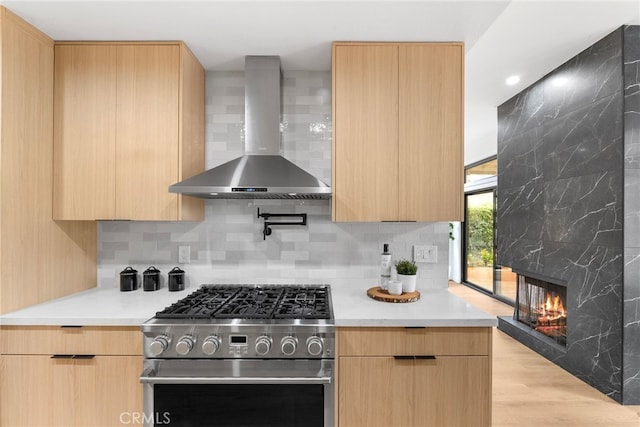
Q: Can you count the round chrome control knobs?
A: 6